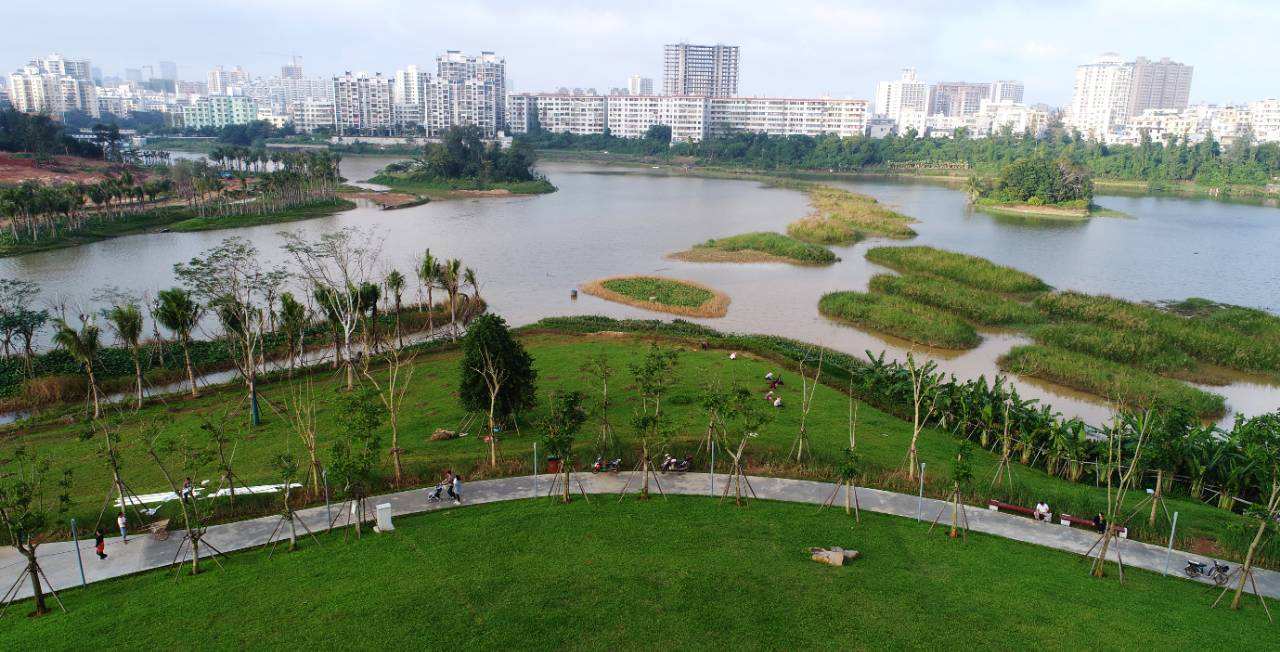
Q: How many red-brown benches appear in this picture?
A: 2